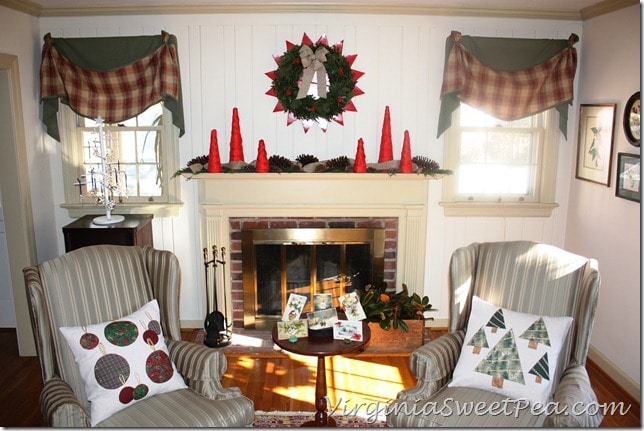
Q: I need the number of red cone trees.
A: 6